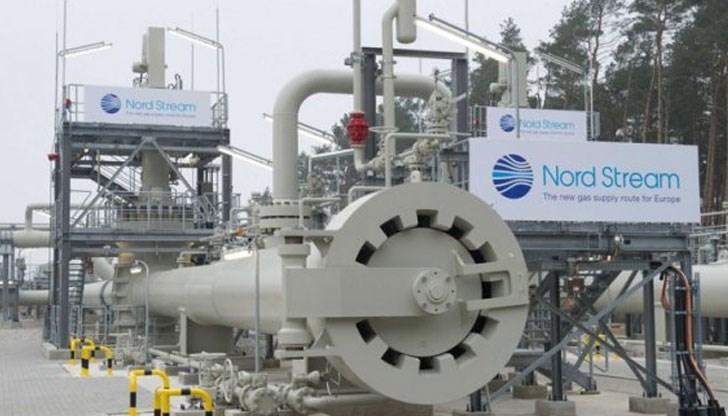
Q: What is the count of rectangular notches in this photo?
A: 11